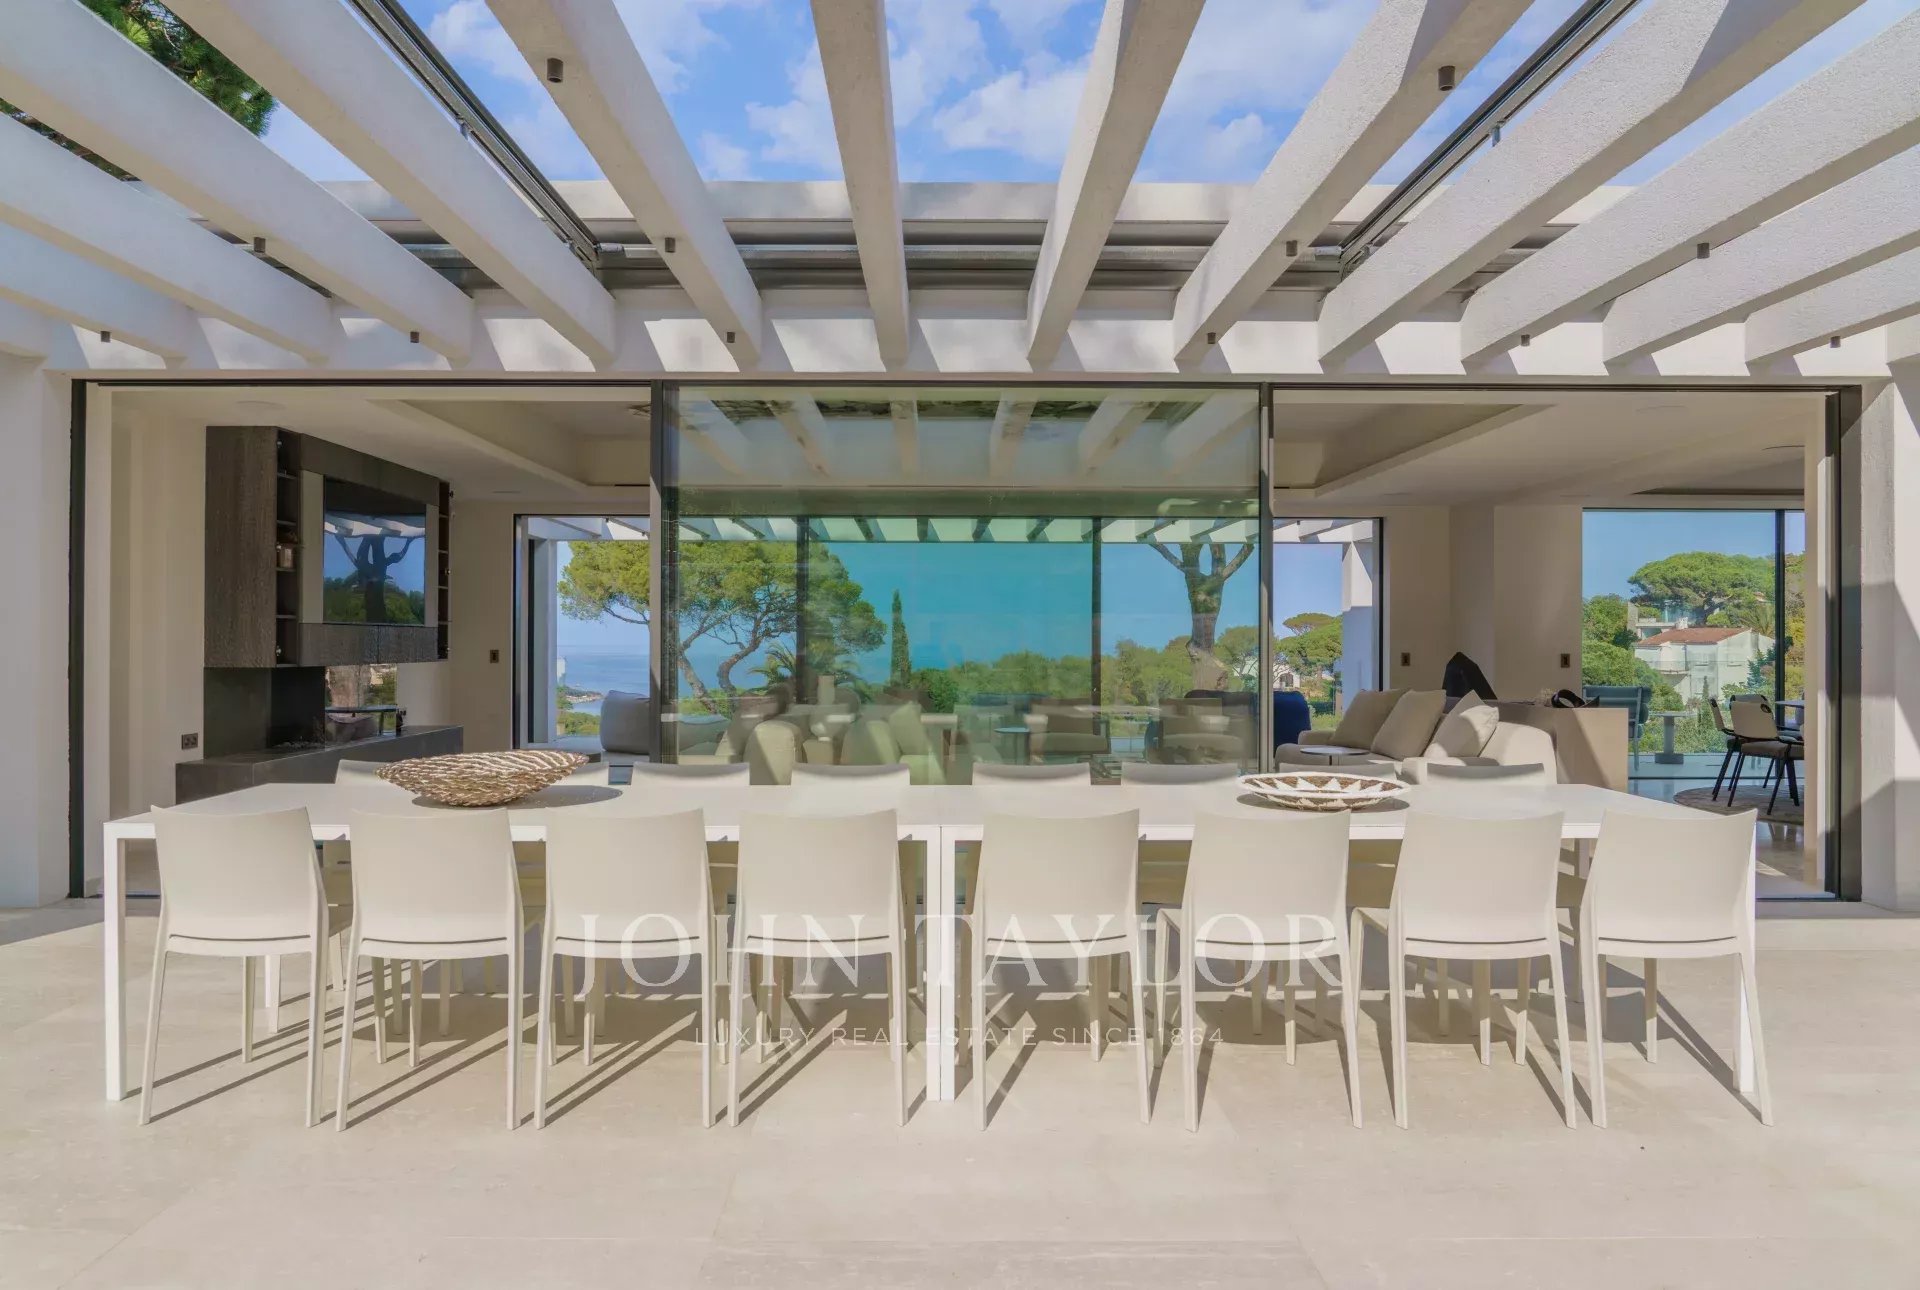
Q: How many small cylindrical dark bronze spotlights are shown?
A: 12